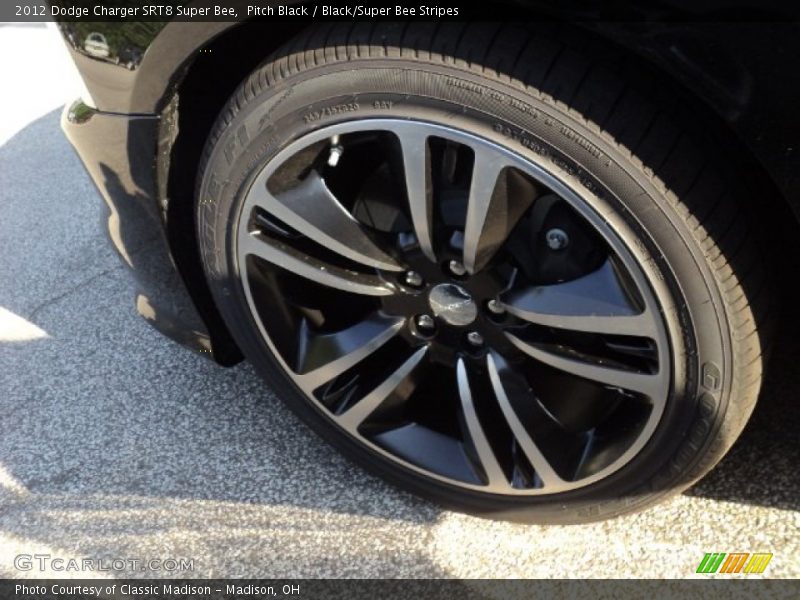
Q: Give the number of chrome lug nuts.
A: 5